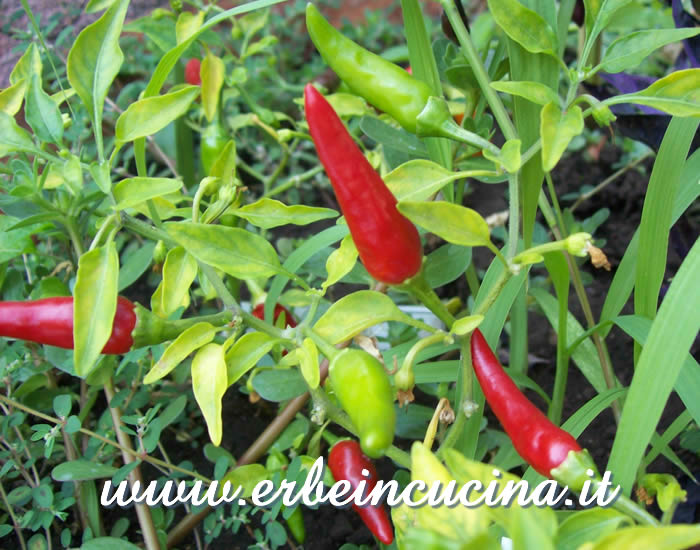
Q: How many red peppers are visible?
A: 6